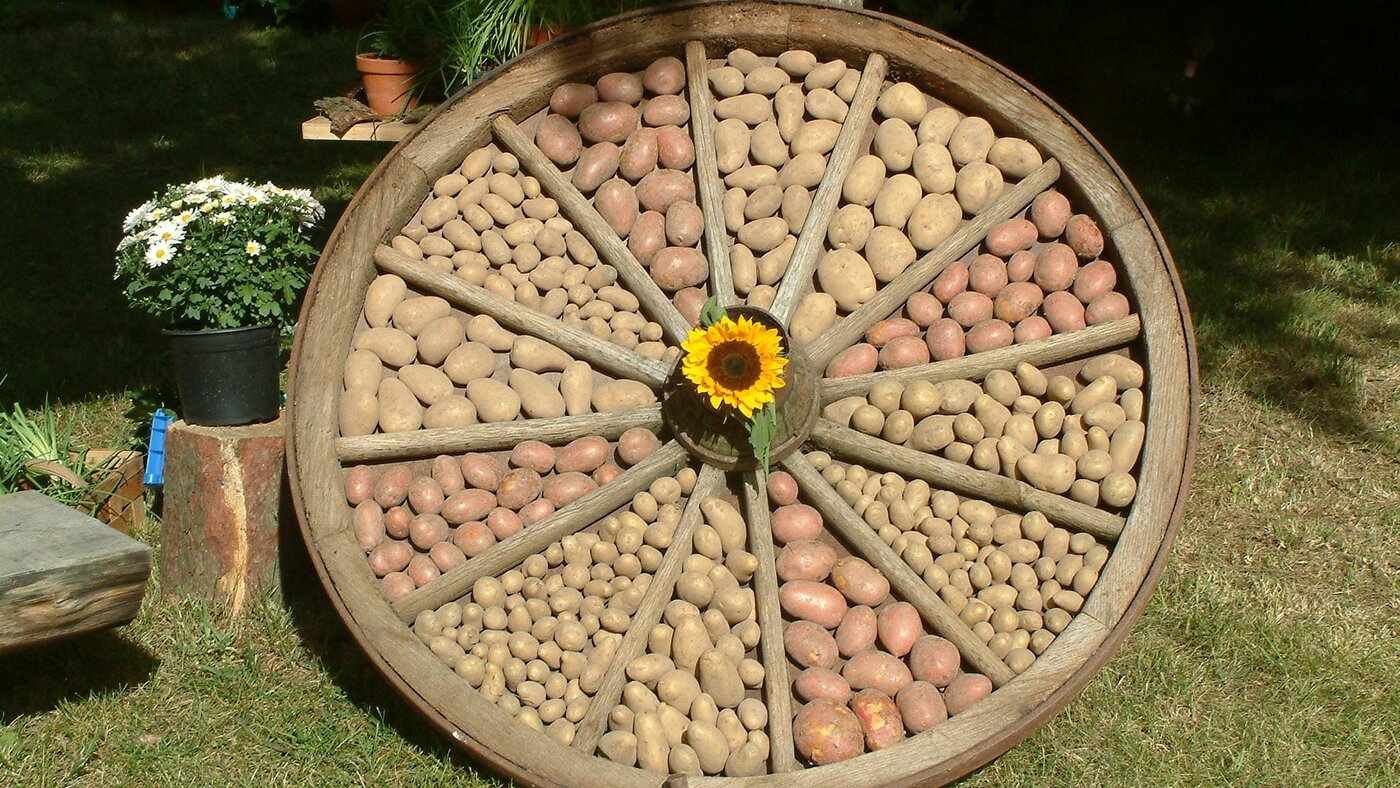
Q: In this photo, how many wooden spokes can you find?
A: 12